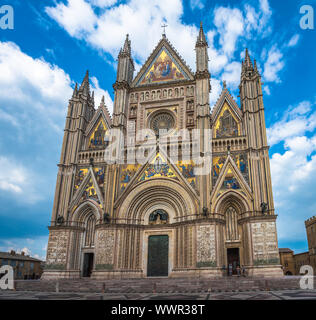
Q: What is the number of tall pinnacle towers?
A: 4